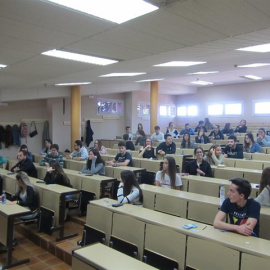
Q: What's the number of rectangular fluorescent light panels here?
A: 12